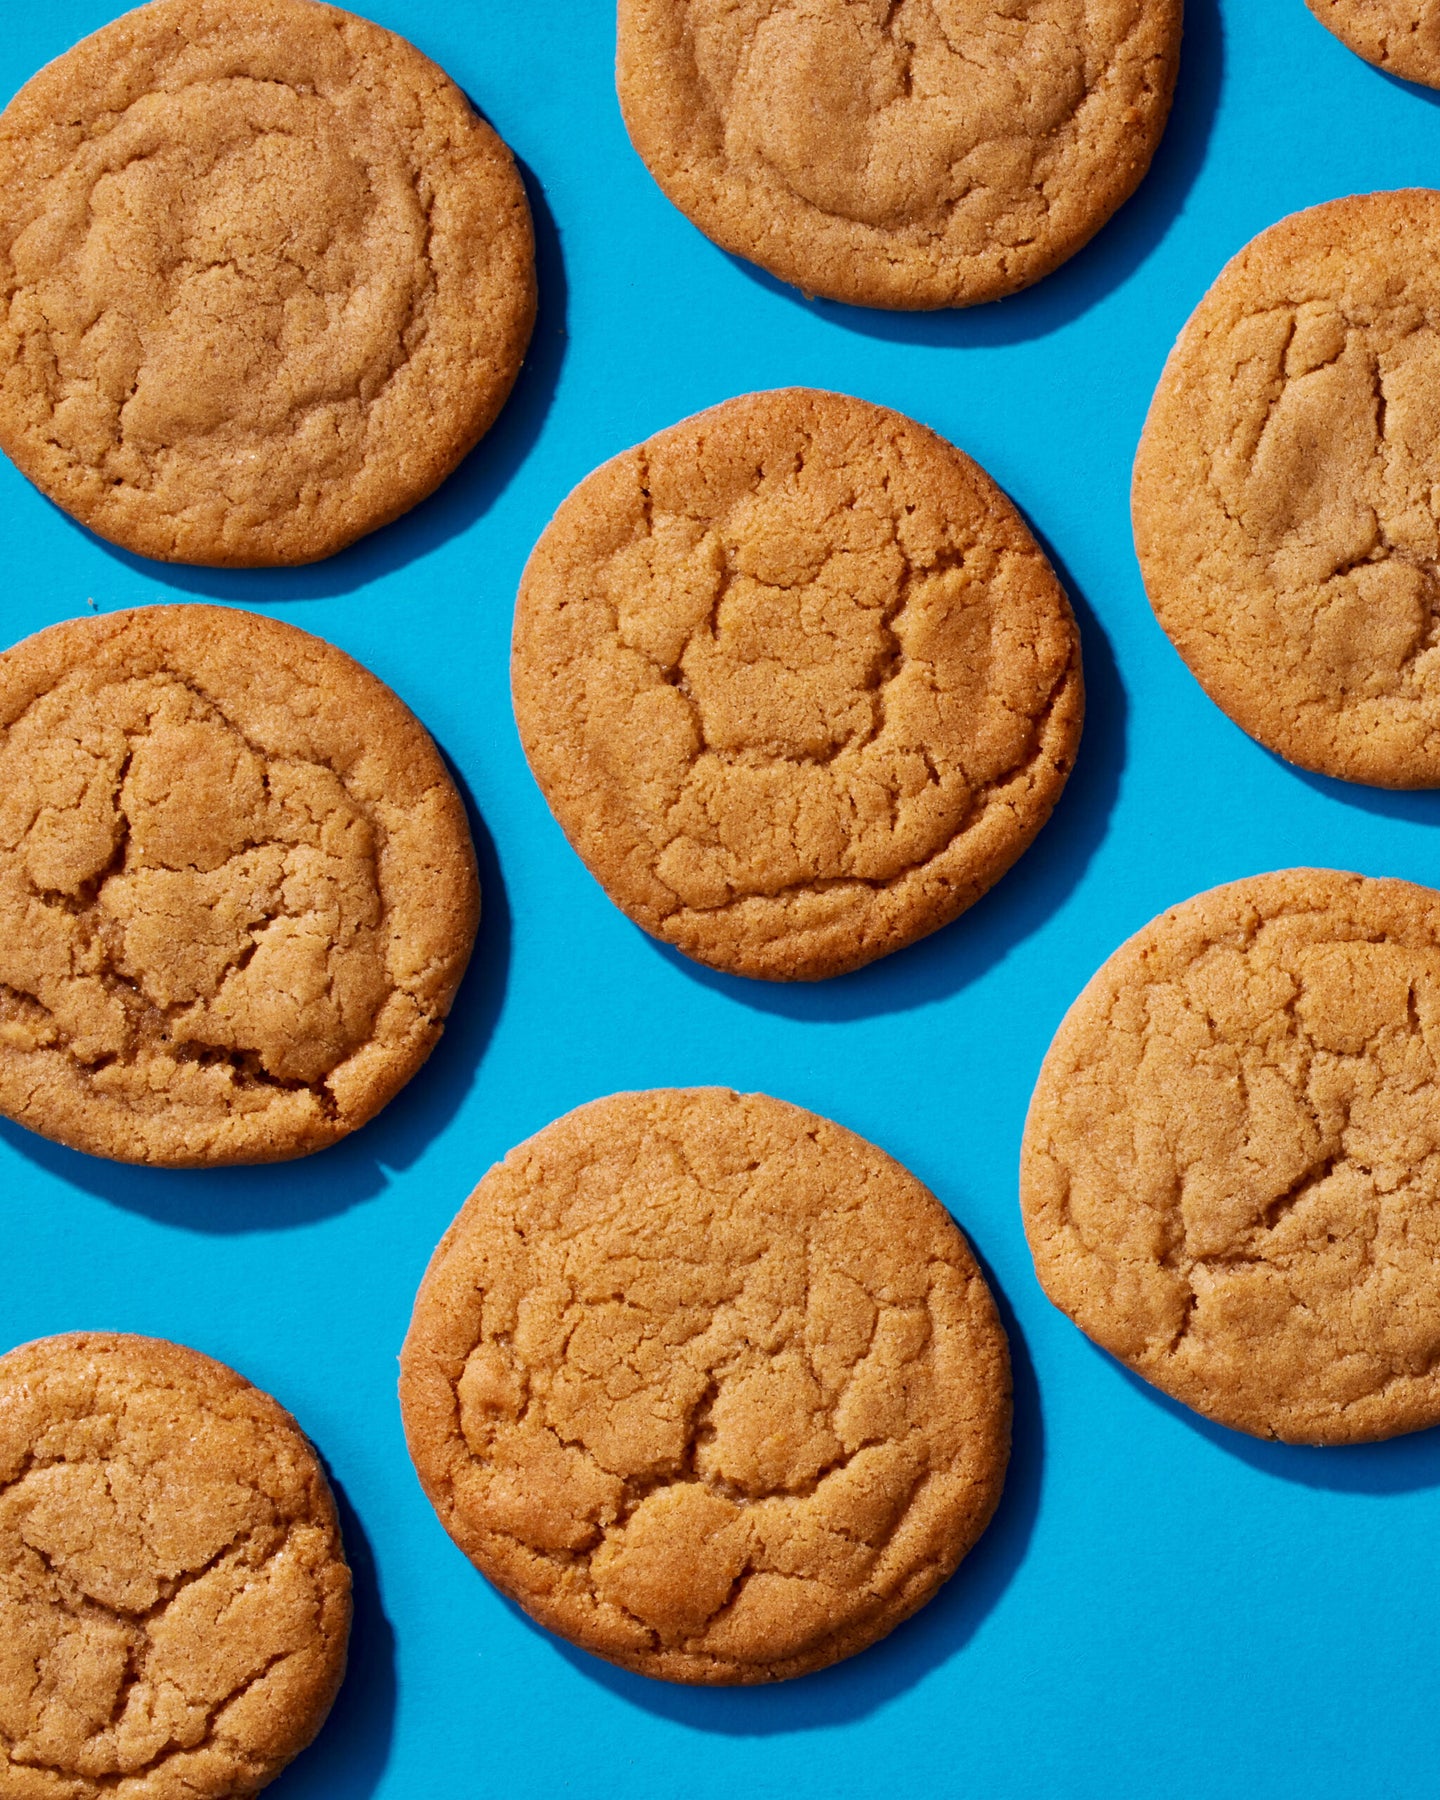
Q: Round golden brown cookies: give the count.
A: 9